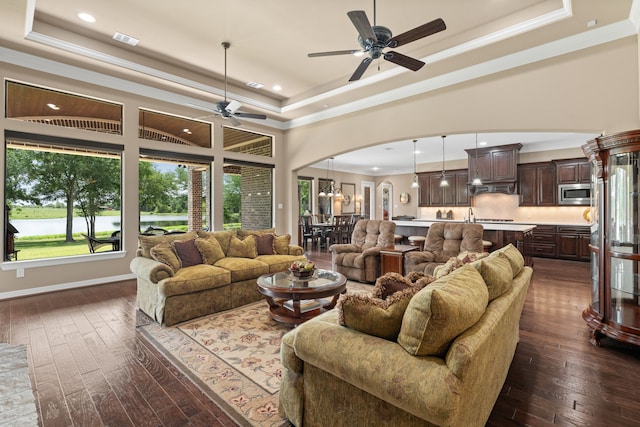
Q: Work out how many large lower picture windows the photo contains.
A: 3